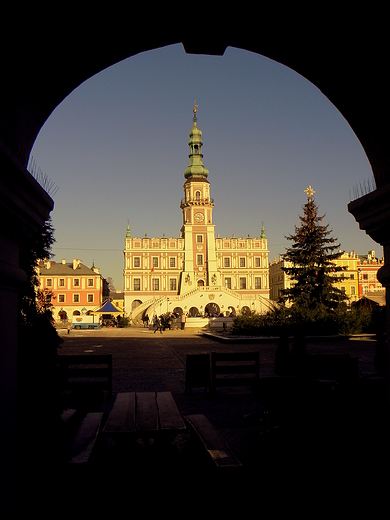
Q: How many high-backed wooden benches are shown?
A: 2